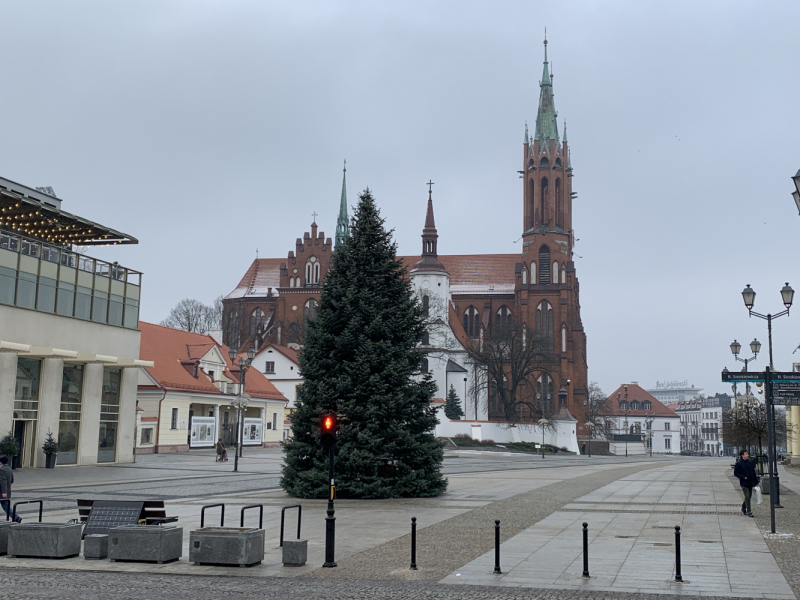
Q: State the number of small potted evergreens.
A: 2